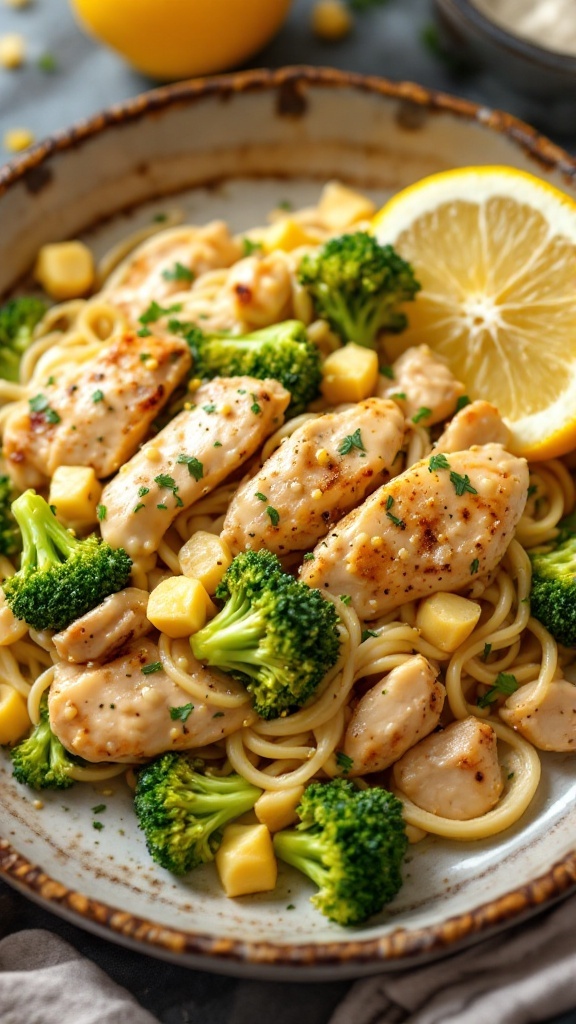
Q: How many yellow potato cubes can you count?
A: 11